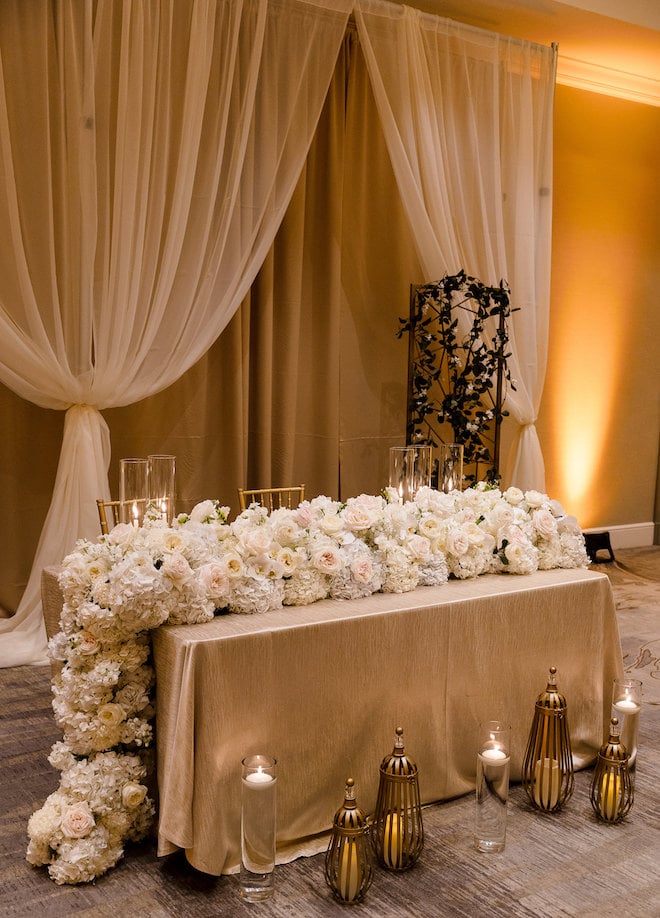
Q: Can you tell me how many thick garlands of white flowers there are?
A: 1